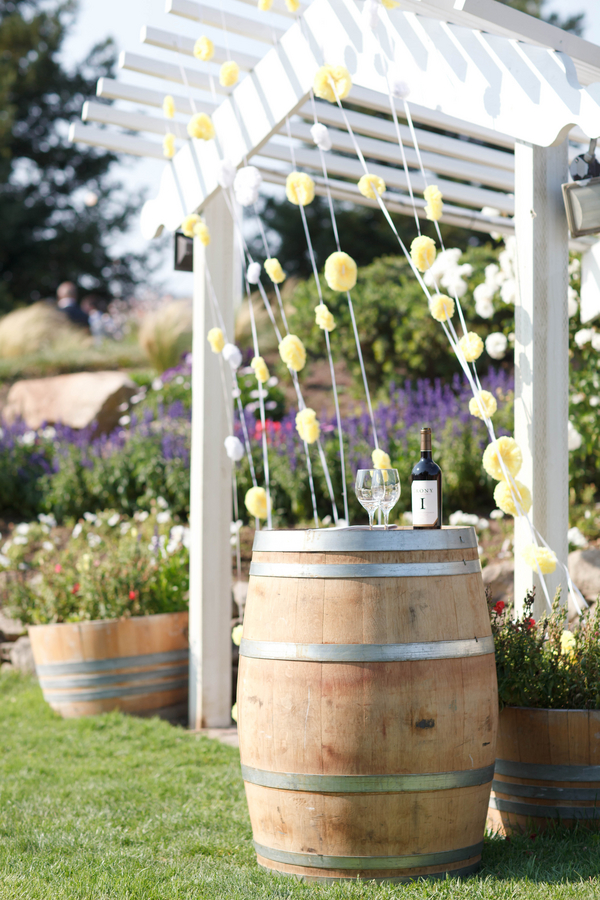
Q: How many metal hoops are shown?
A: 12